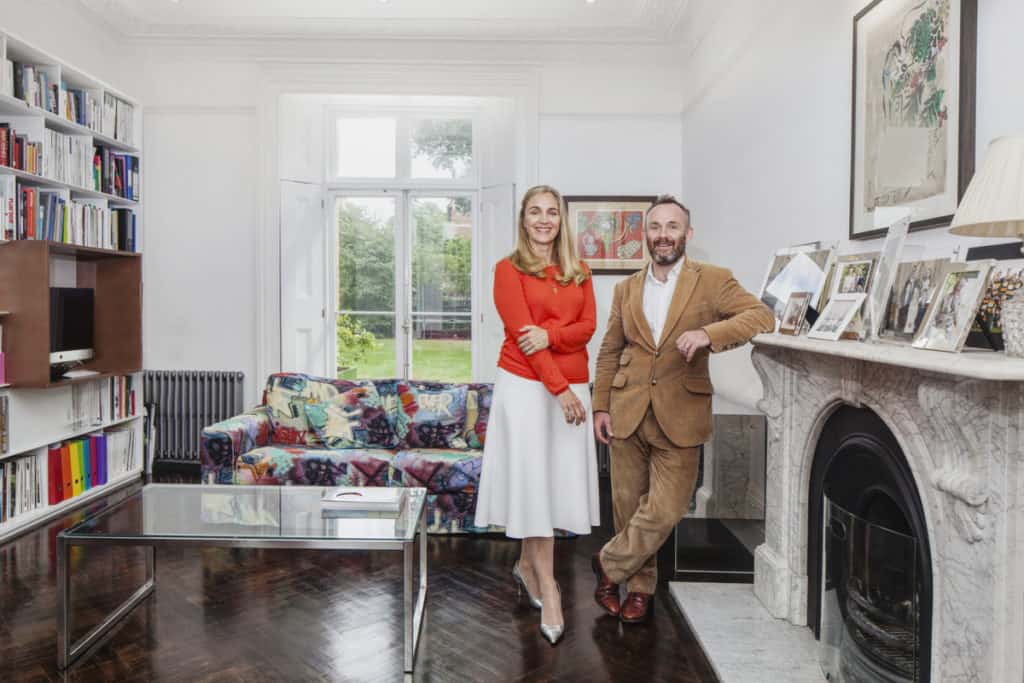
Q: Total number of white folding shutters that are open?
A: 2